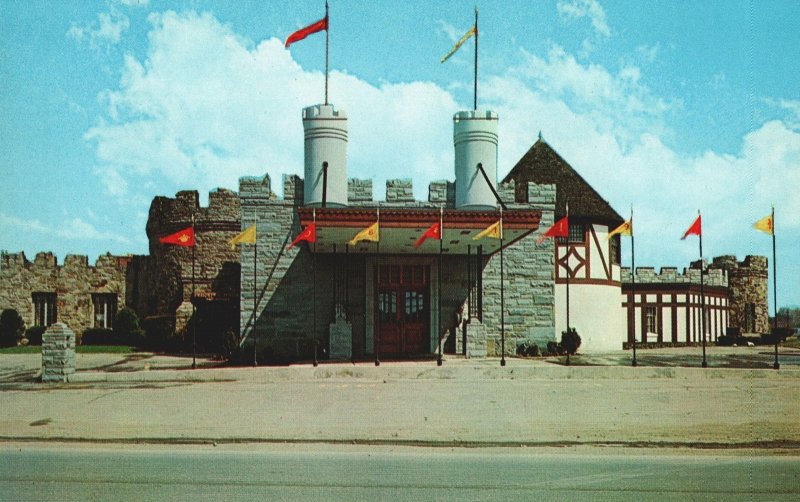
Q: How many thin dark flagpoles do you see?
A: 12